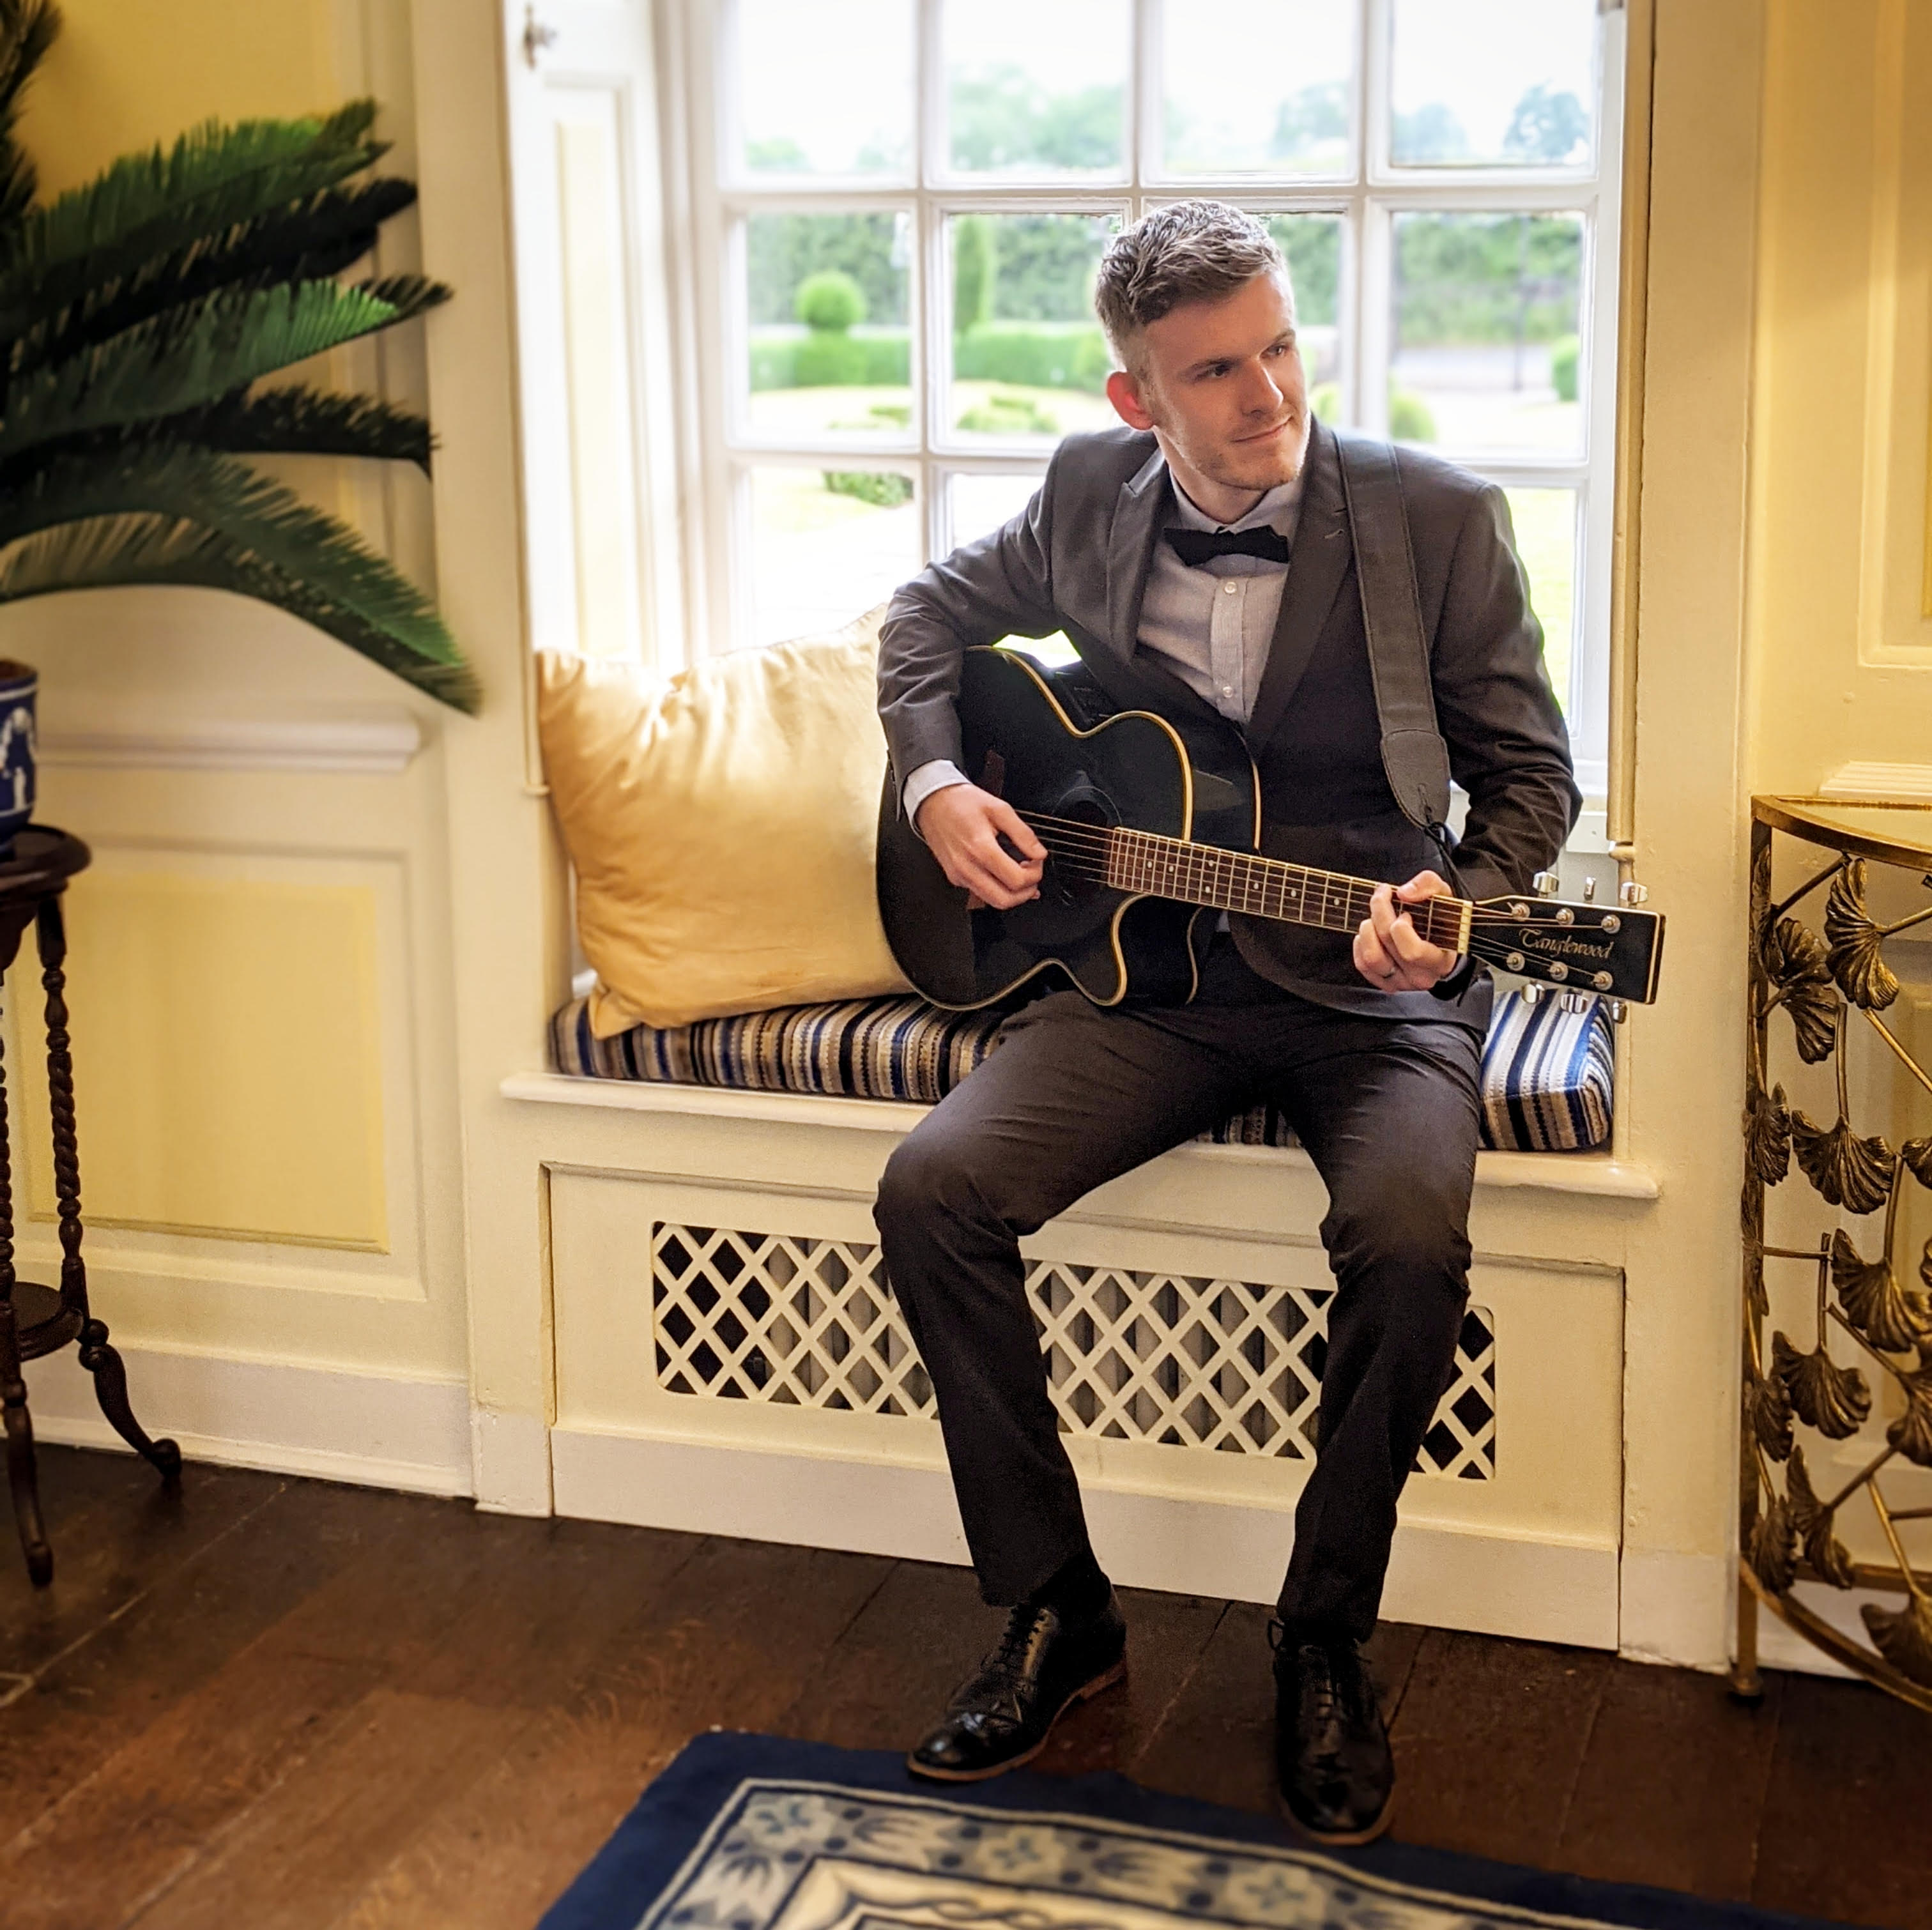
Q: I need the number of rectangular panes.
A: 11